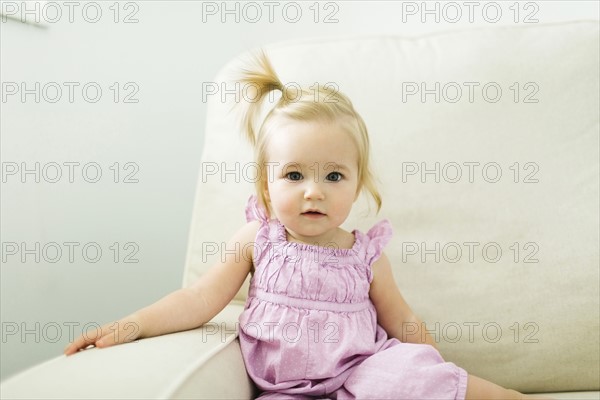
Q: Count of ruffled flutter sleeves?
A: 2